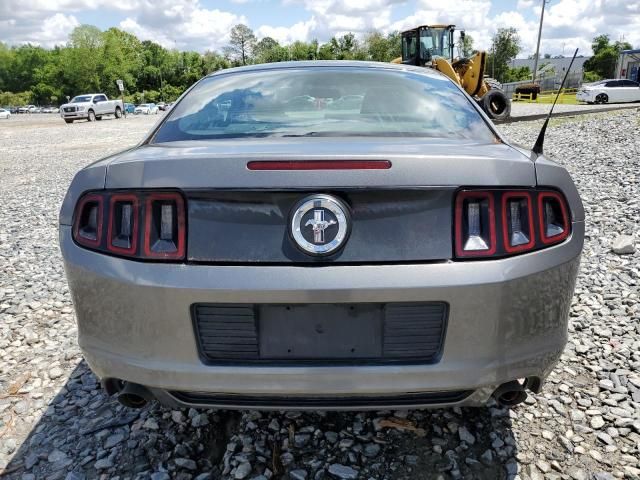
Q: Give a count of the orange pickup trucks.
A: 0